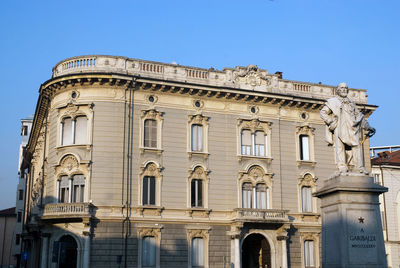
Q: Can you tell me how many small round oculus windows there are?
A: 5